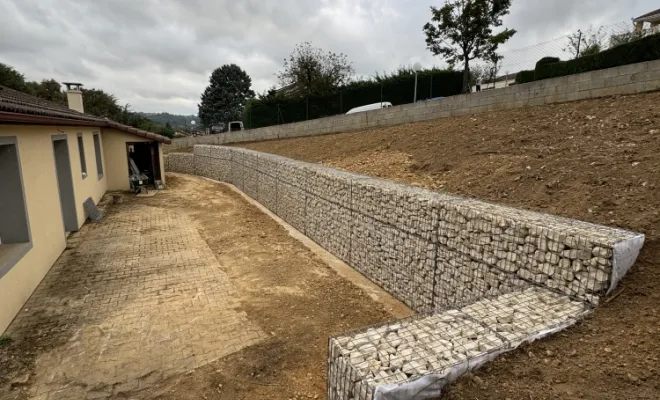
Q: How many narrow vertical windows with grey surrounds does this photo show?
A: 2